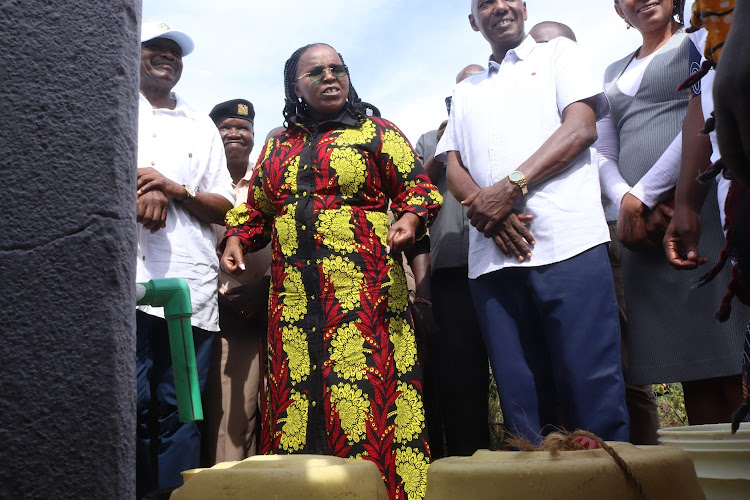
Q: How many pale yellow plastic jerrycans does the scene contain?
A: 2